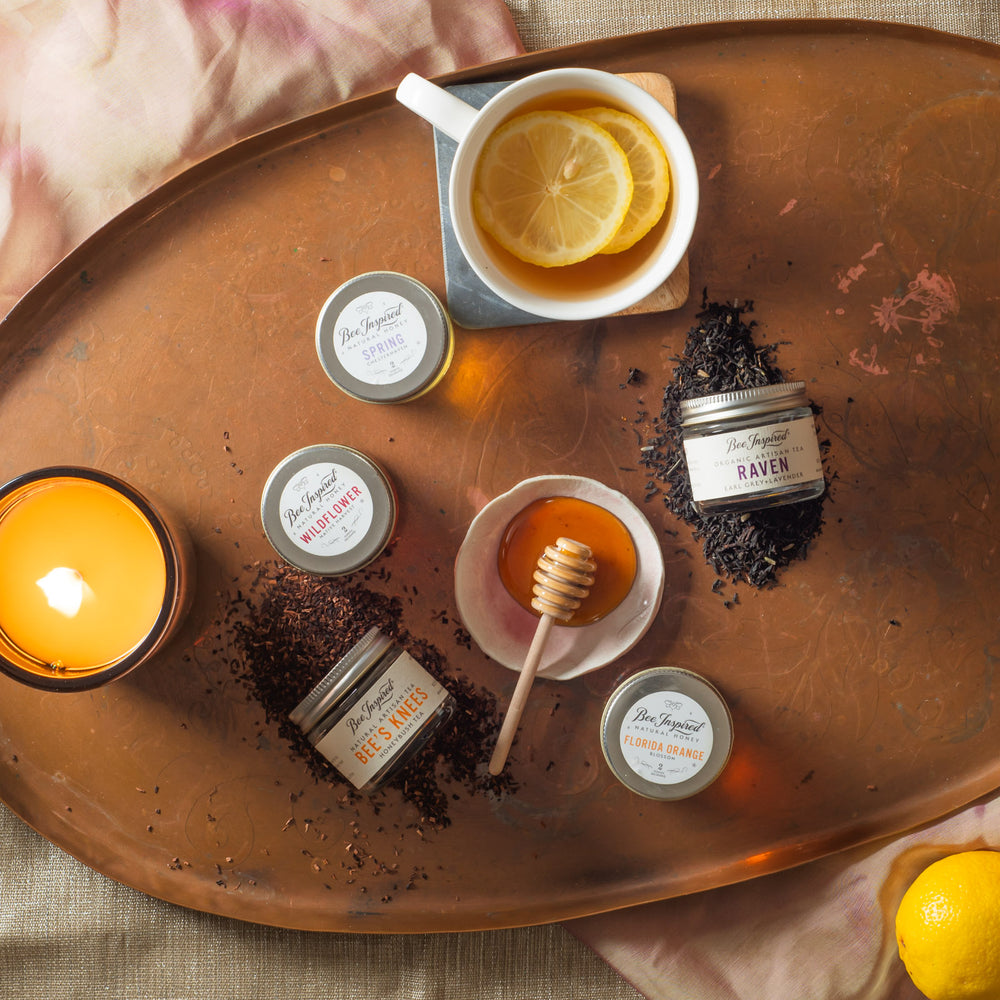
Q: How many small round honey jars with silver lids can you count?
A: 3